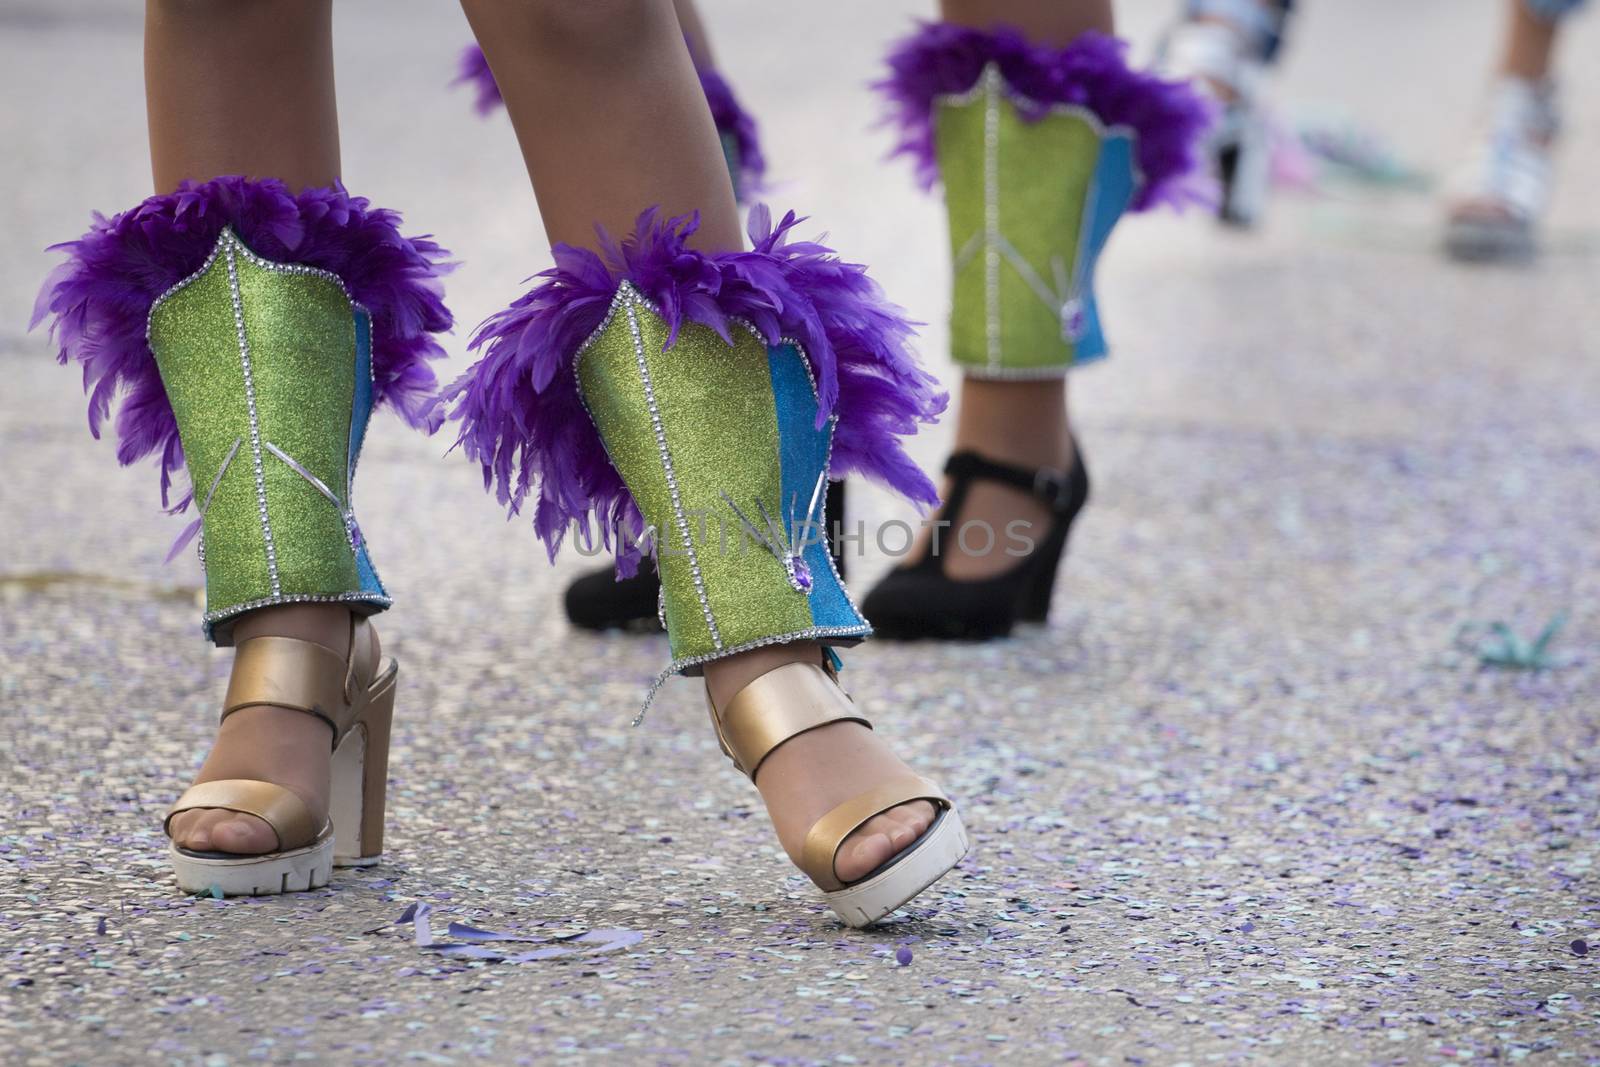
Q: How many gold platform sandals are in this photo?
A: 2